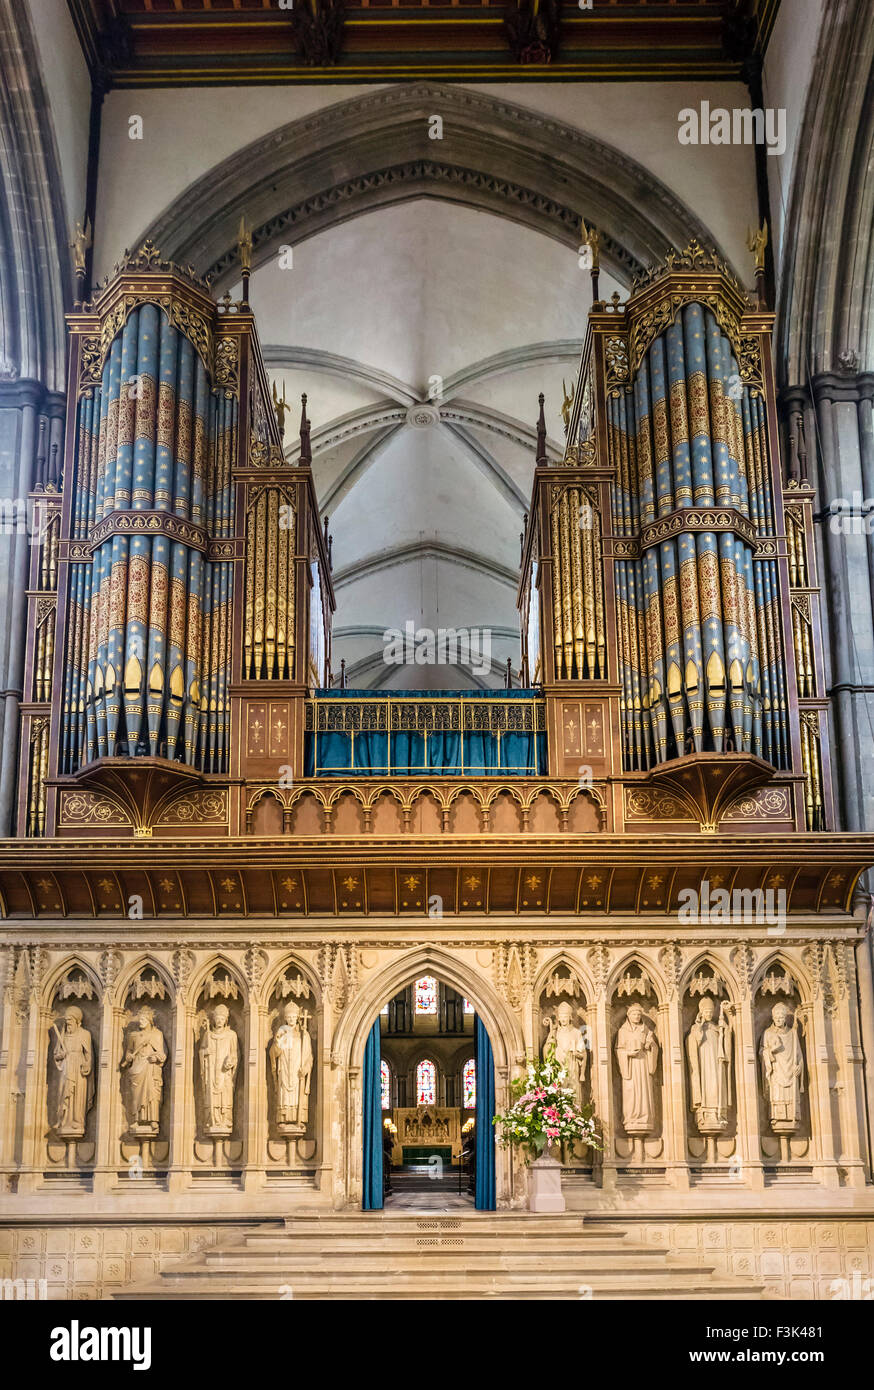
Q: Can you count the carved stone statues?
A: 8